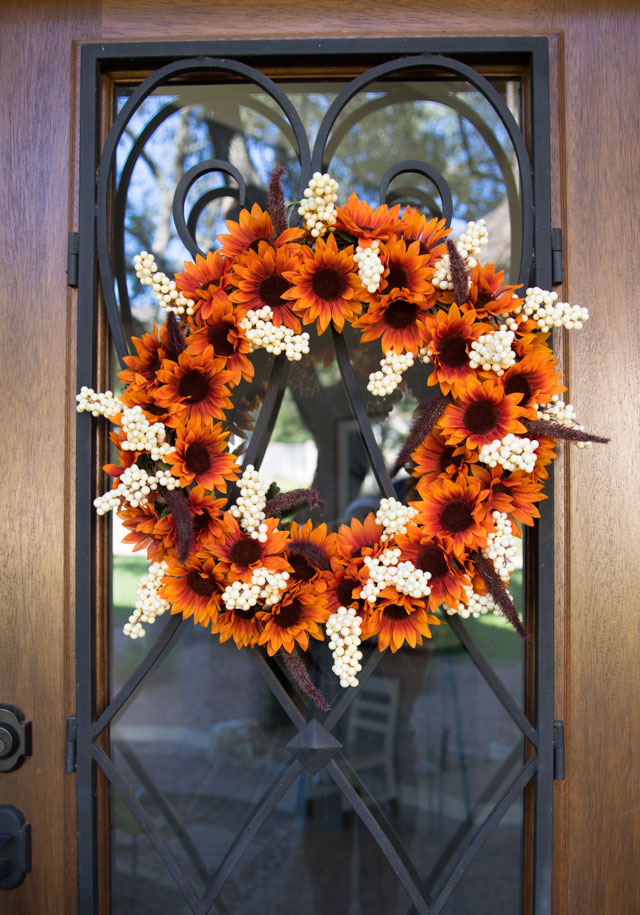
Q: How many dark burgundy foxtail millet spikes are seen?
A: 10